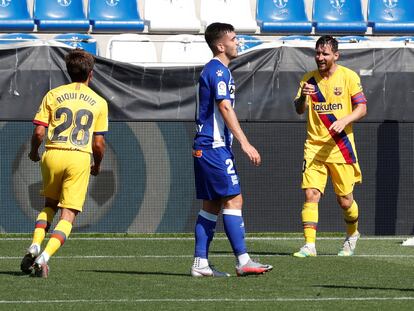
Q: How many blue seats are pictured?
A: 12